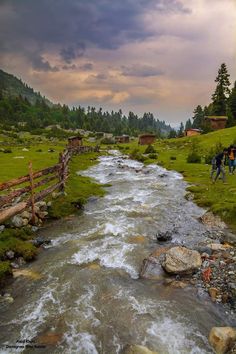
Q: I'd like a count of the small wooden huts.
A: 5